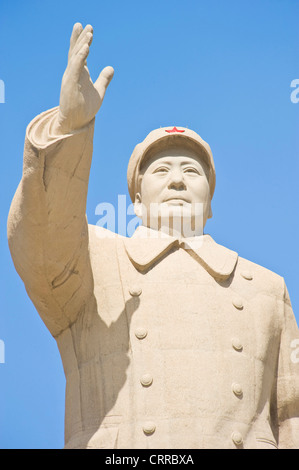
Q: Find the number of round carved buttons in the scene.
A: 9